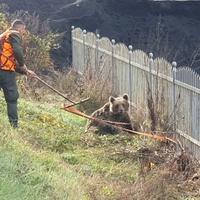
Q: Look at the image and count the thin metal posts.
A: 7